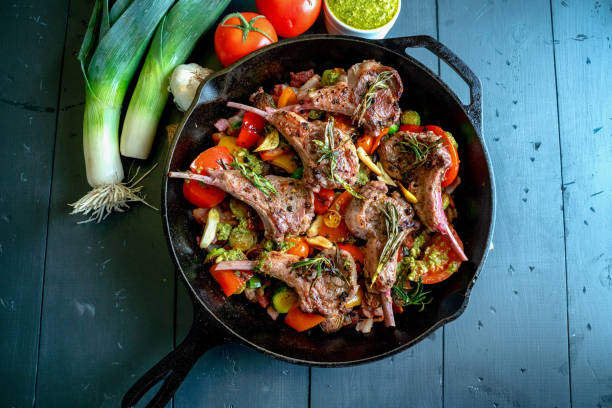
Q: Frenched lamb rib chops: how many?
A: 6